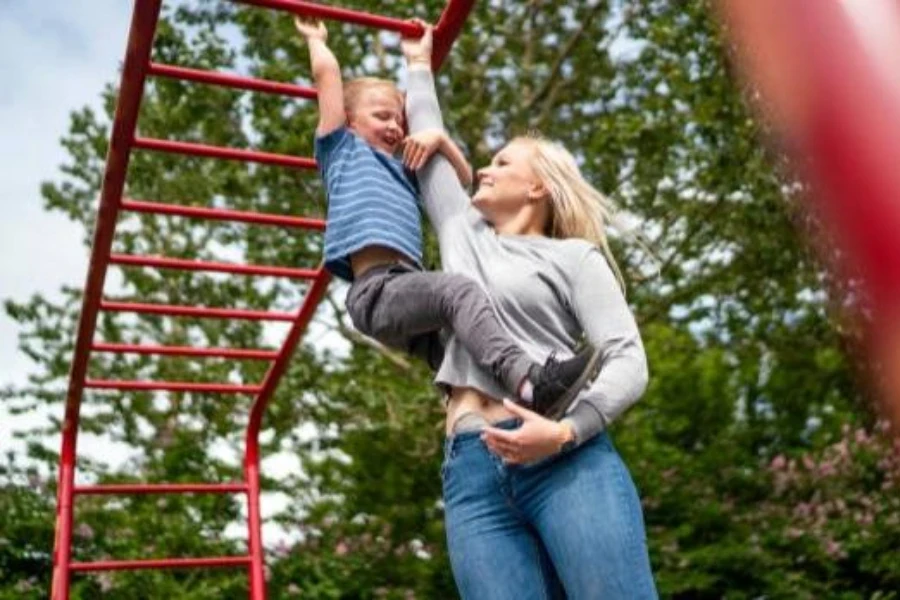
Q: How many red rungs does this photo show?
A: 10